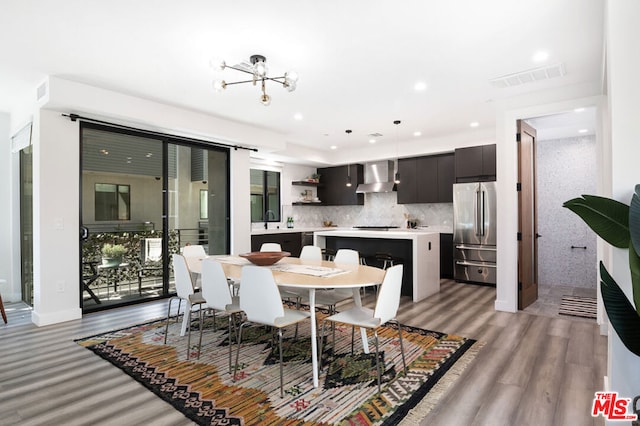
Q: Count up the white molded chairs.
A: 8